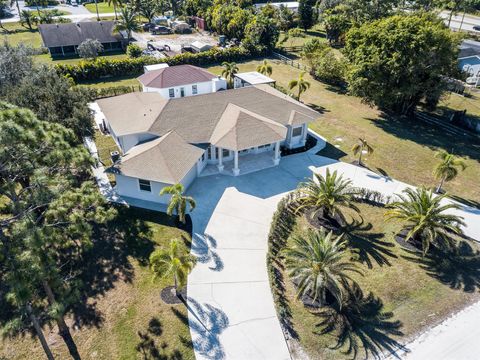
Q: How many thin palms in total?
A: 7